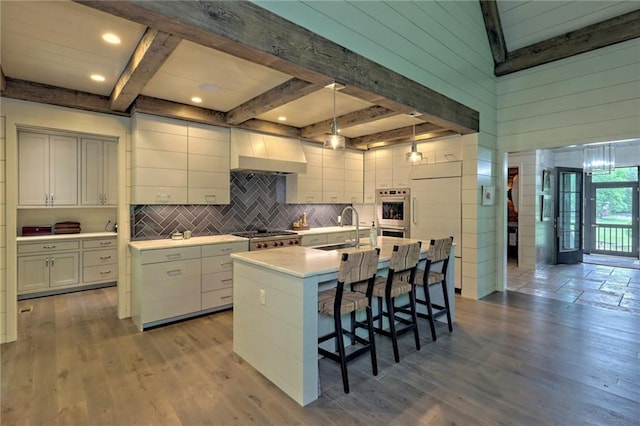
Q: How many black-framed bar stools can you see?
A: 3